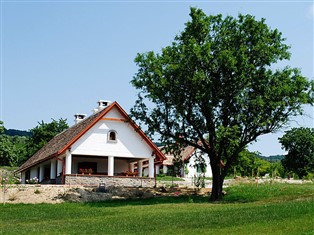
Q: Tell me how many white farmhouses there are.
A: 2